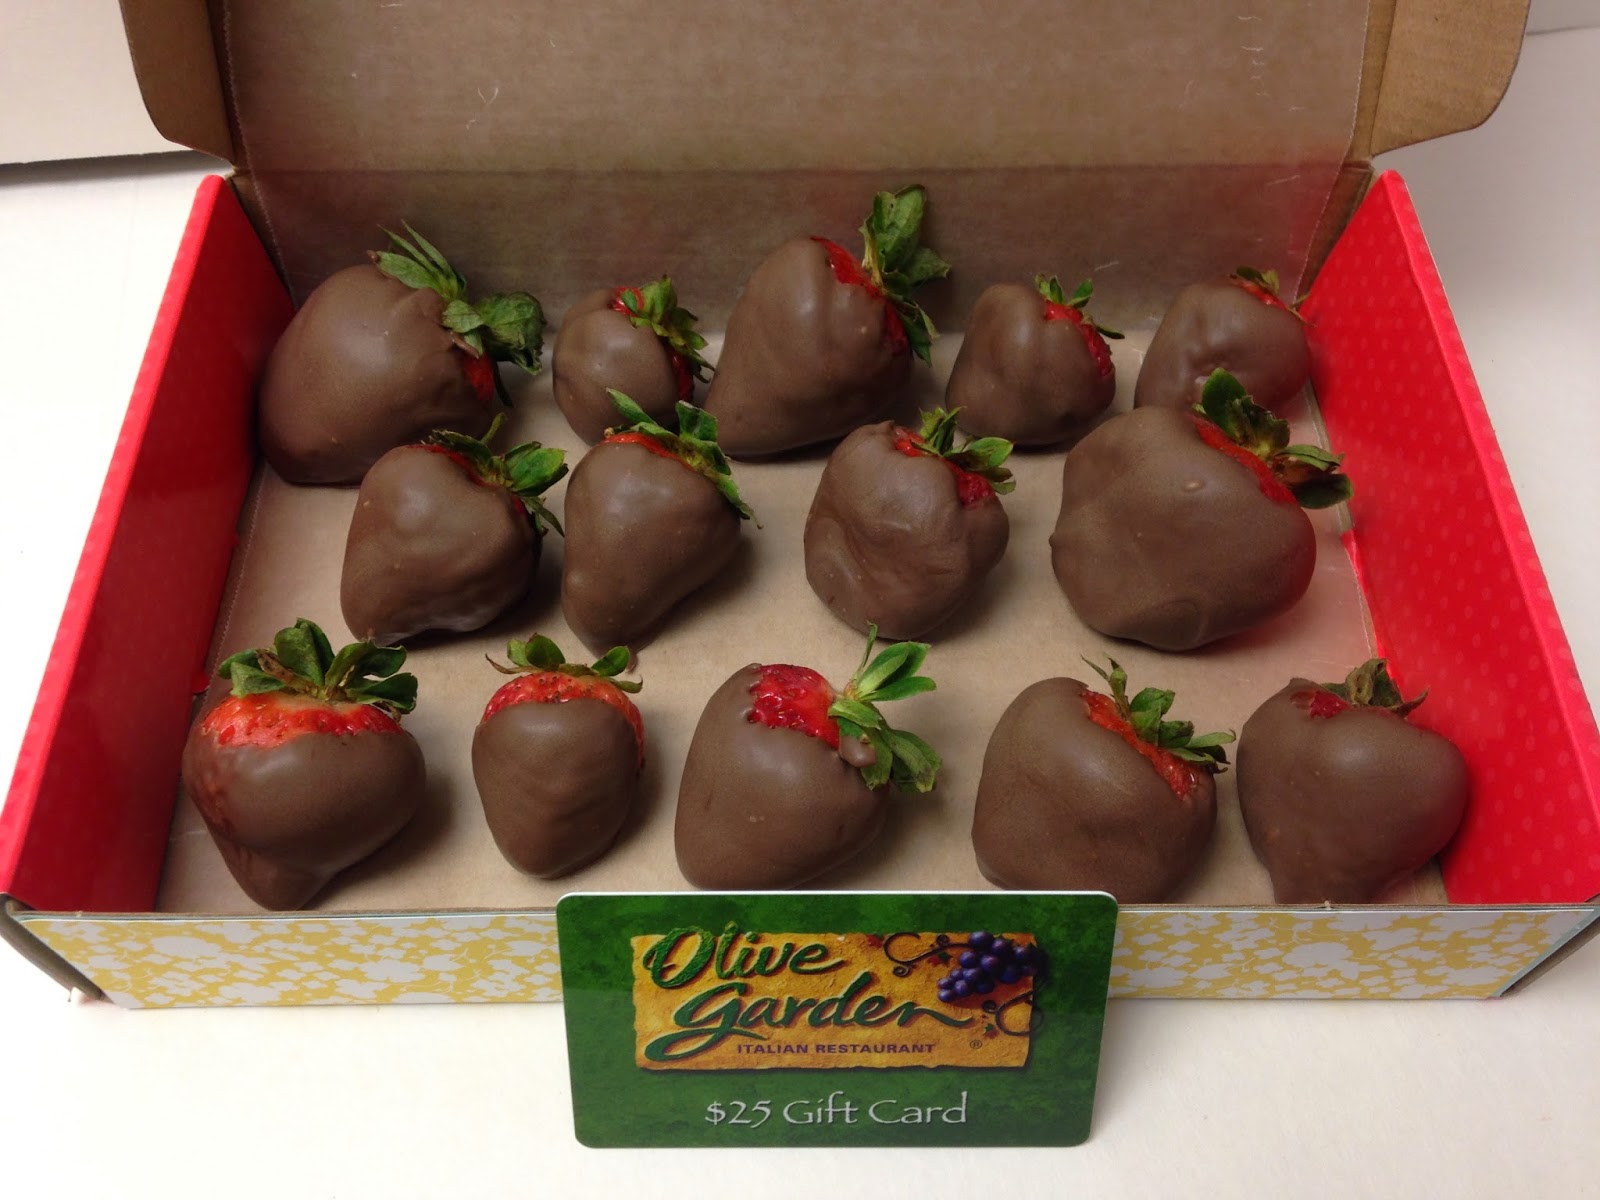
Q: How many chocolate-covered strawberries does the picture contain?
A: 14